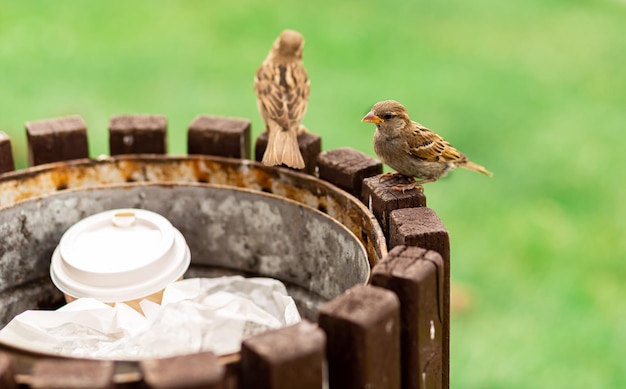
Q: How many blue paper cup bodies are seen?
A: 0